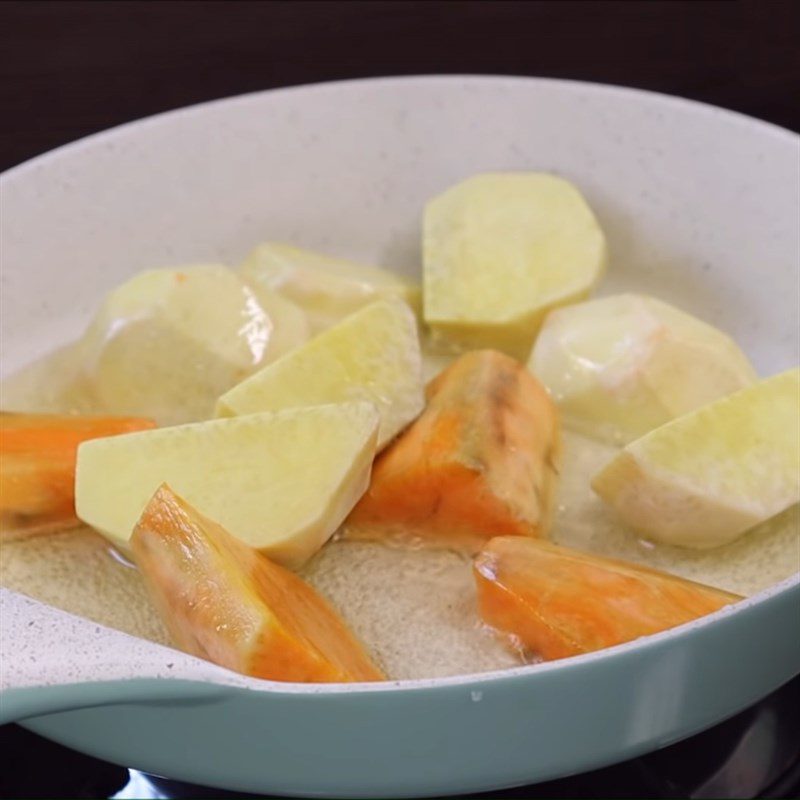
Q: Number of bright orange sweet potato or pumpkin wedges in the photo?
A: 4